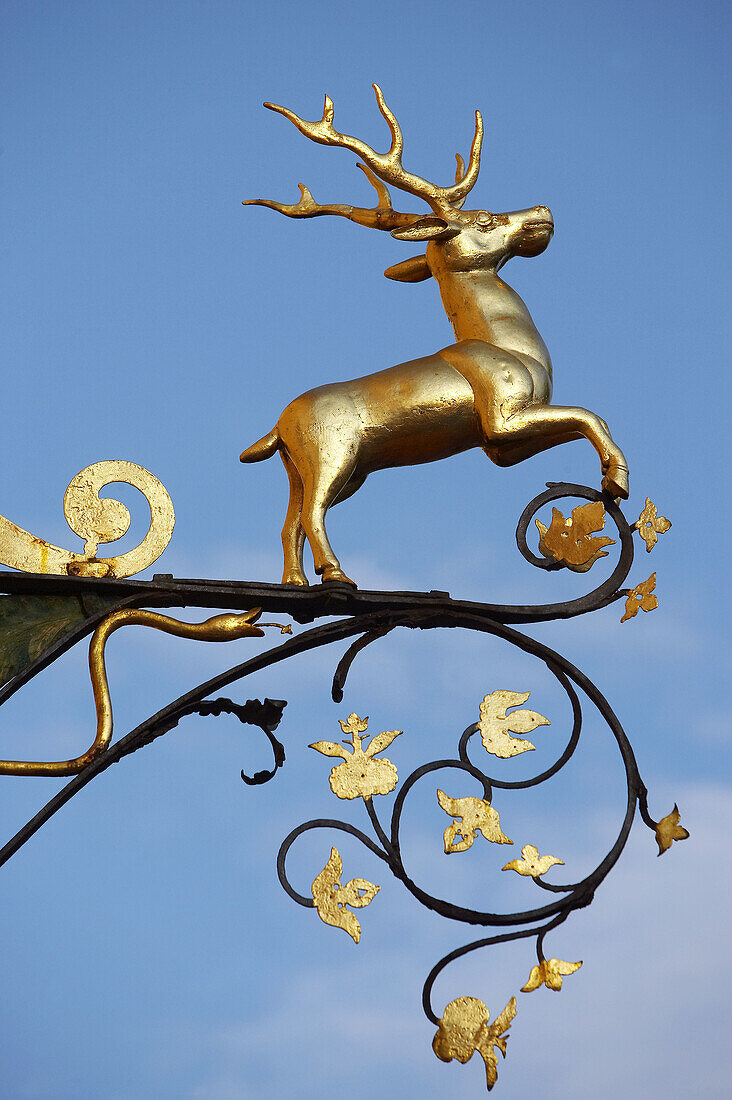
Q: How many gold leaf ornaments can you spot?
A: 11